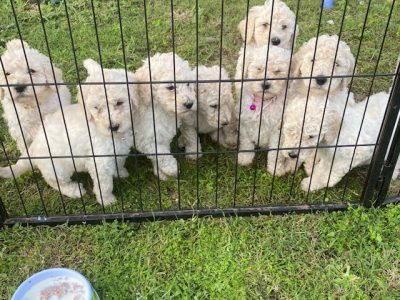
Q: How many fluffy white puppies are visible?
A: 8